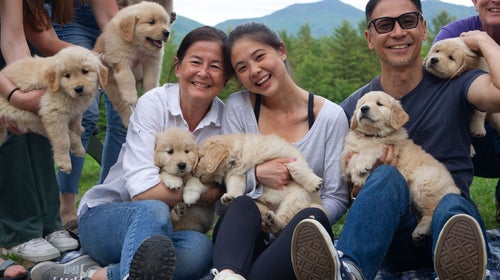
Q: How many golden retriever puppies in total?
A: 6